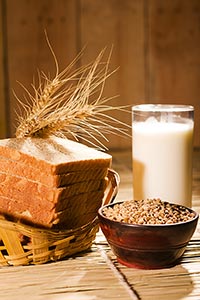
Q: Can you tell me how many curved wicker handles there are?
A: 1